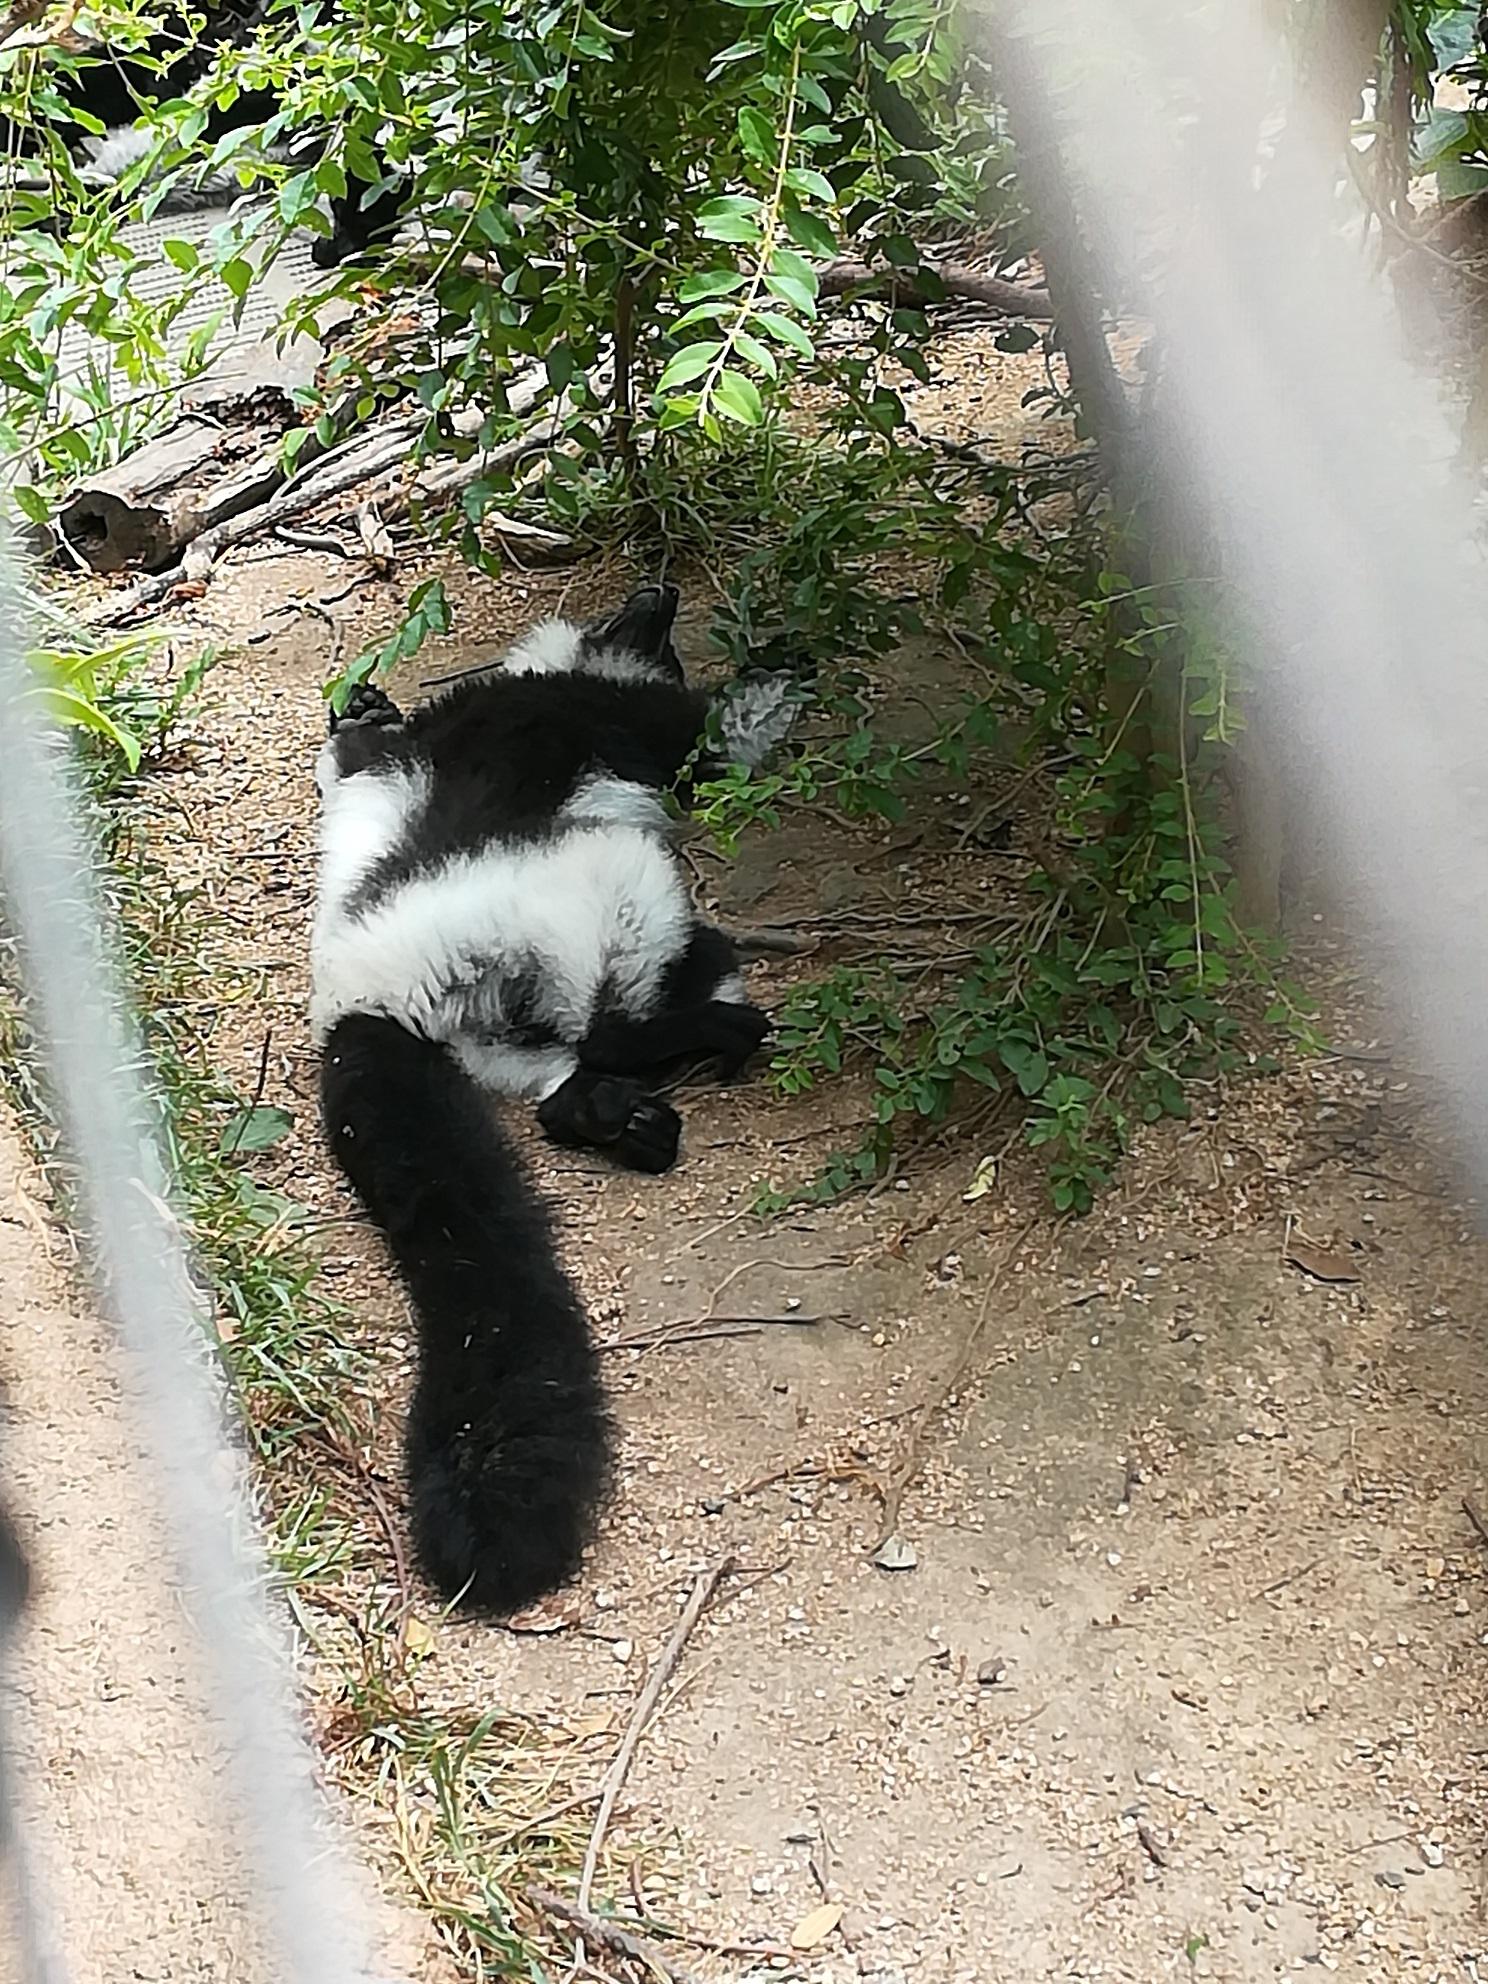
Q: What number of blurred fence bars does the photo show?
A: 2